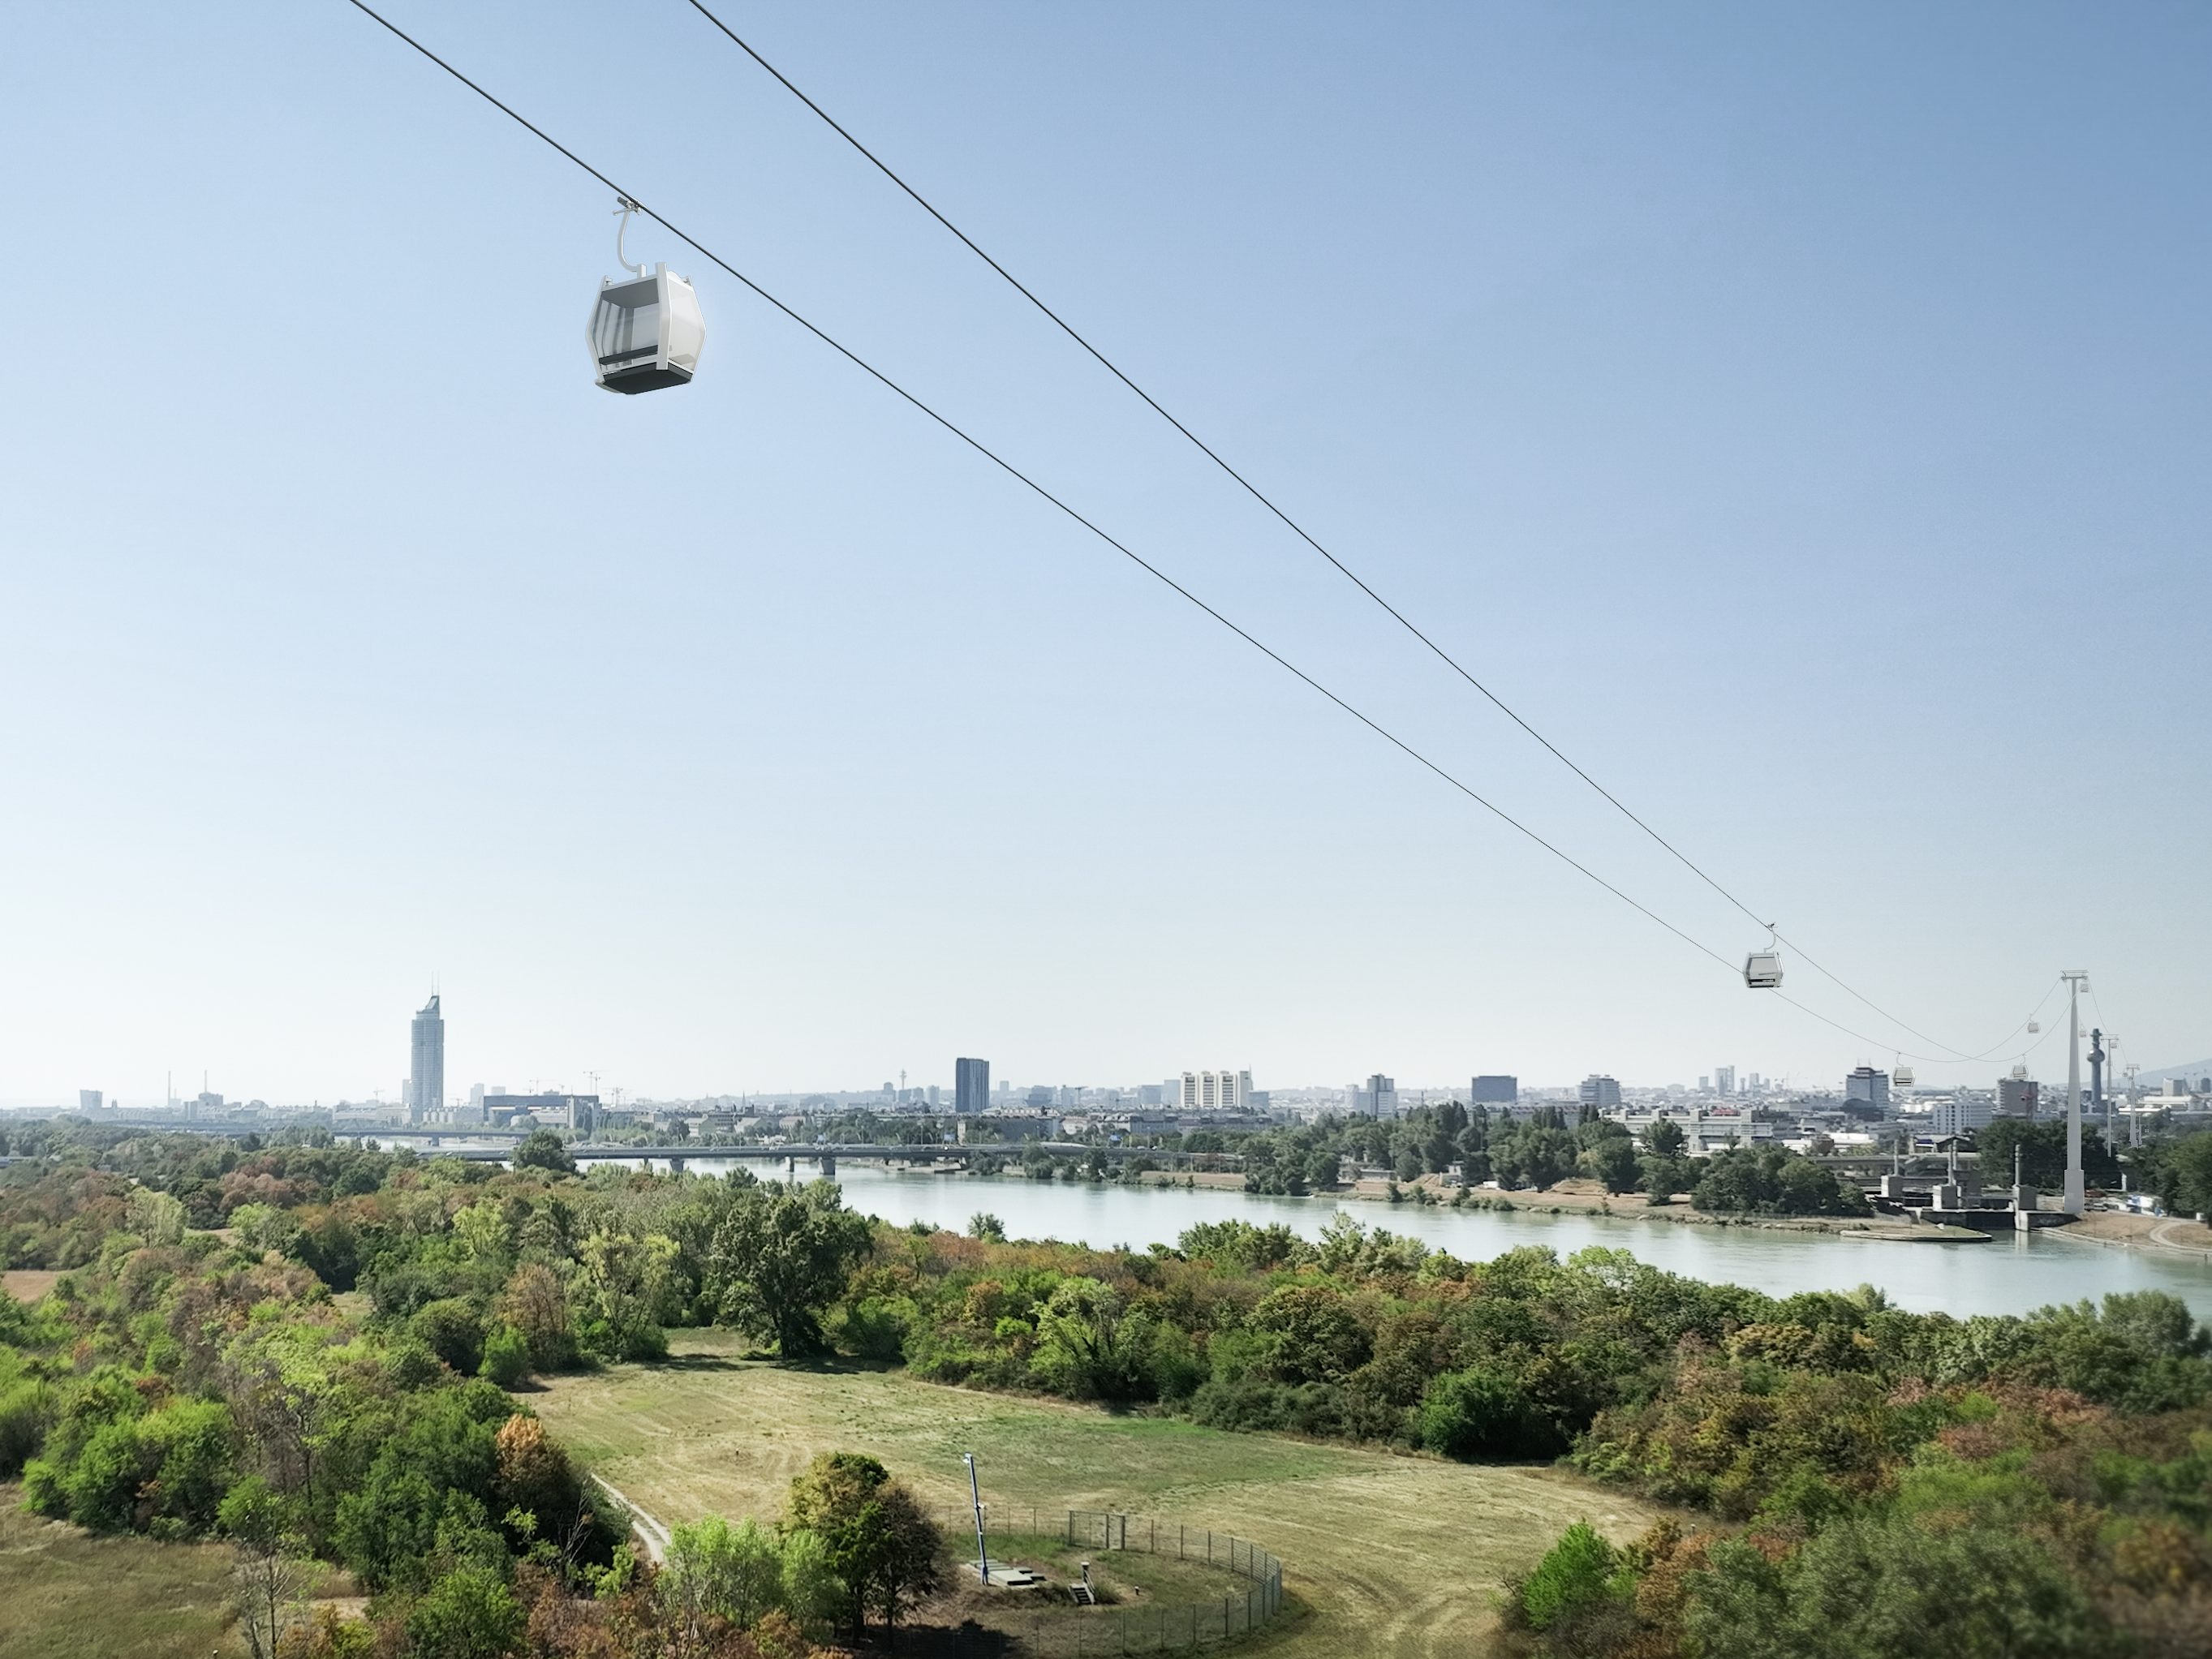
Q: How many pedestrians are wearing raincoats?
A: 0